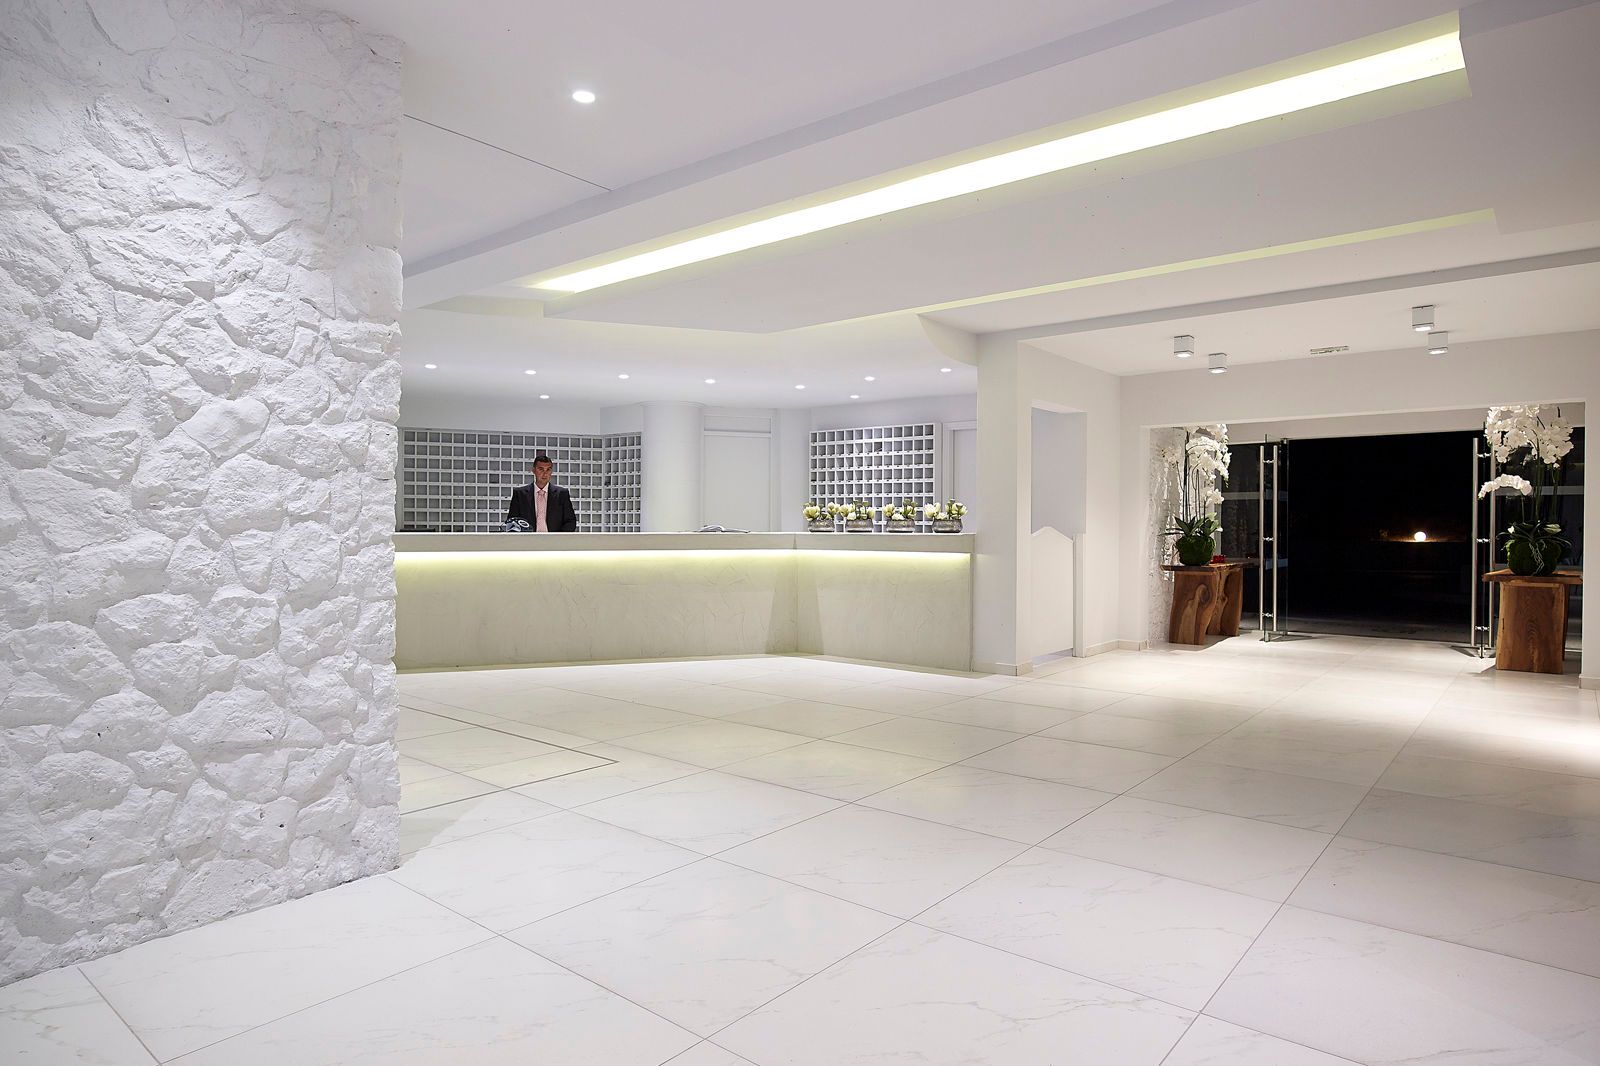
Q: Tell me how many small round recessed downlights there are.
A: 10